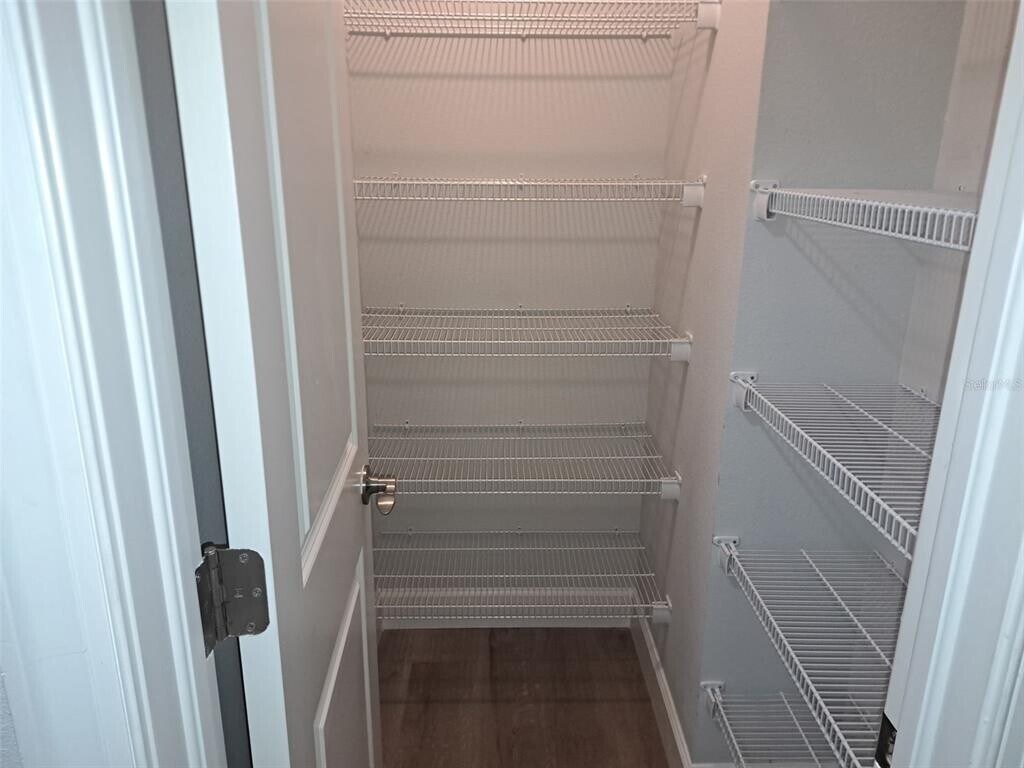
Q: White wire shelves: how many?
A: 9